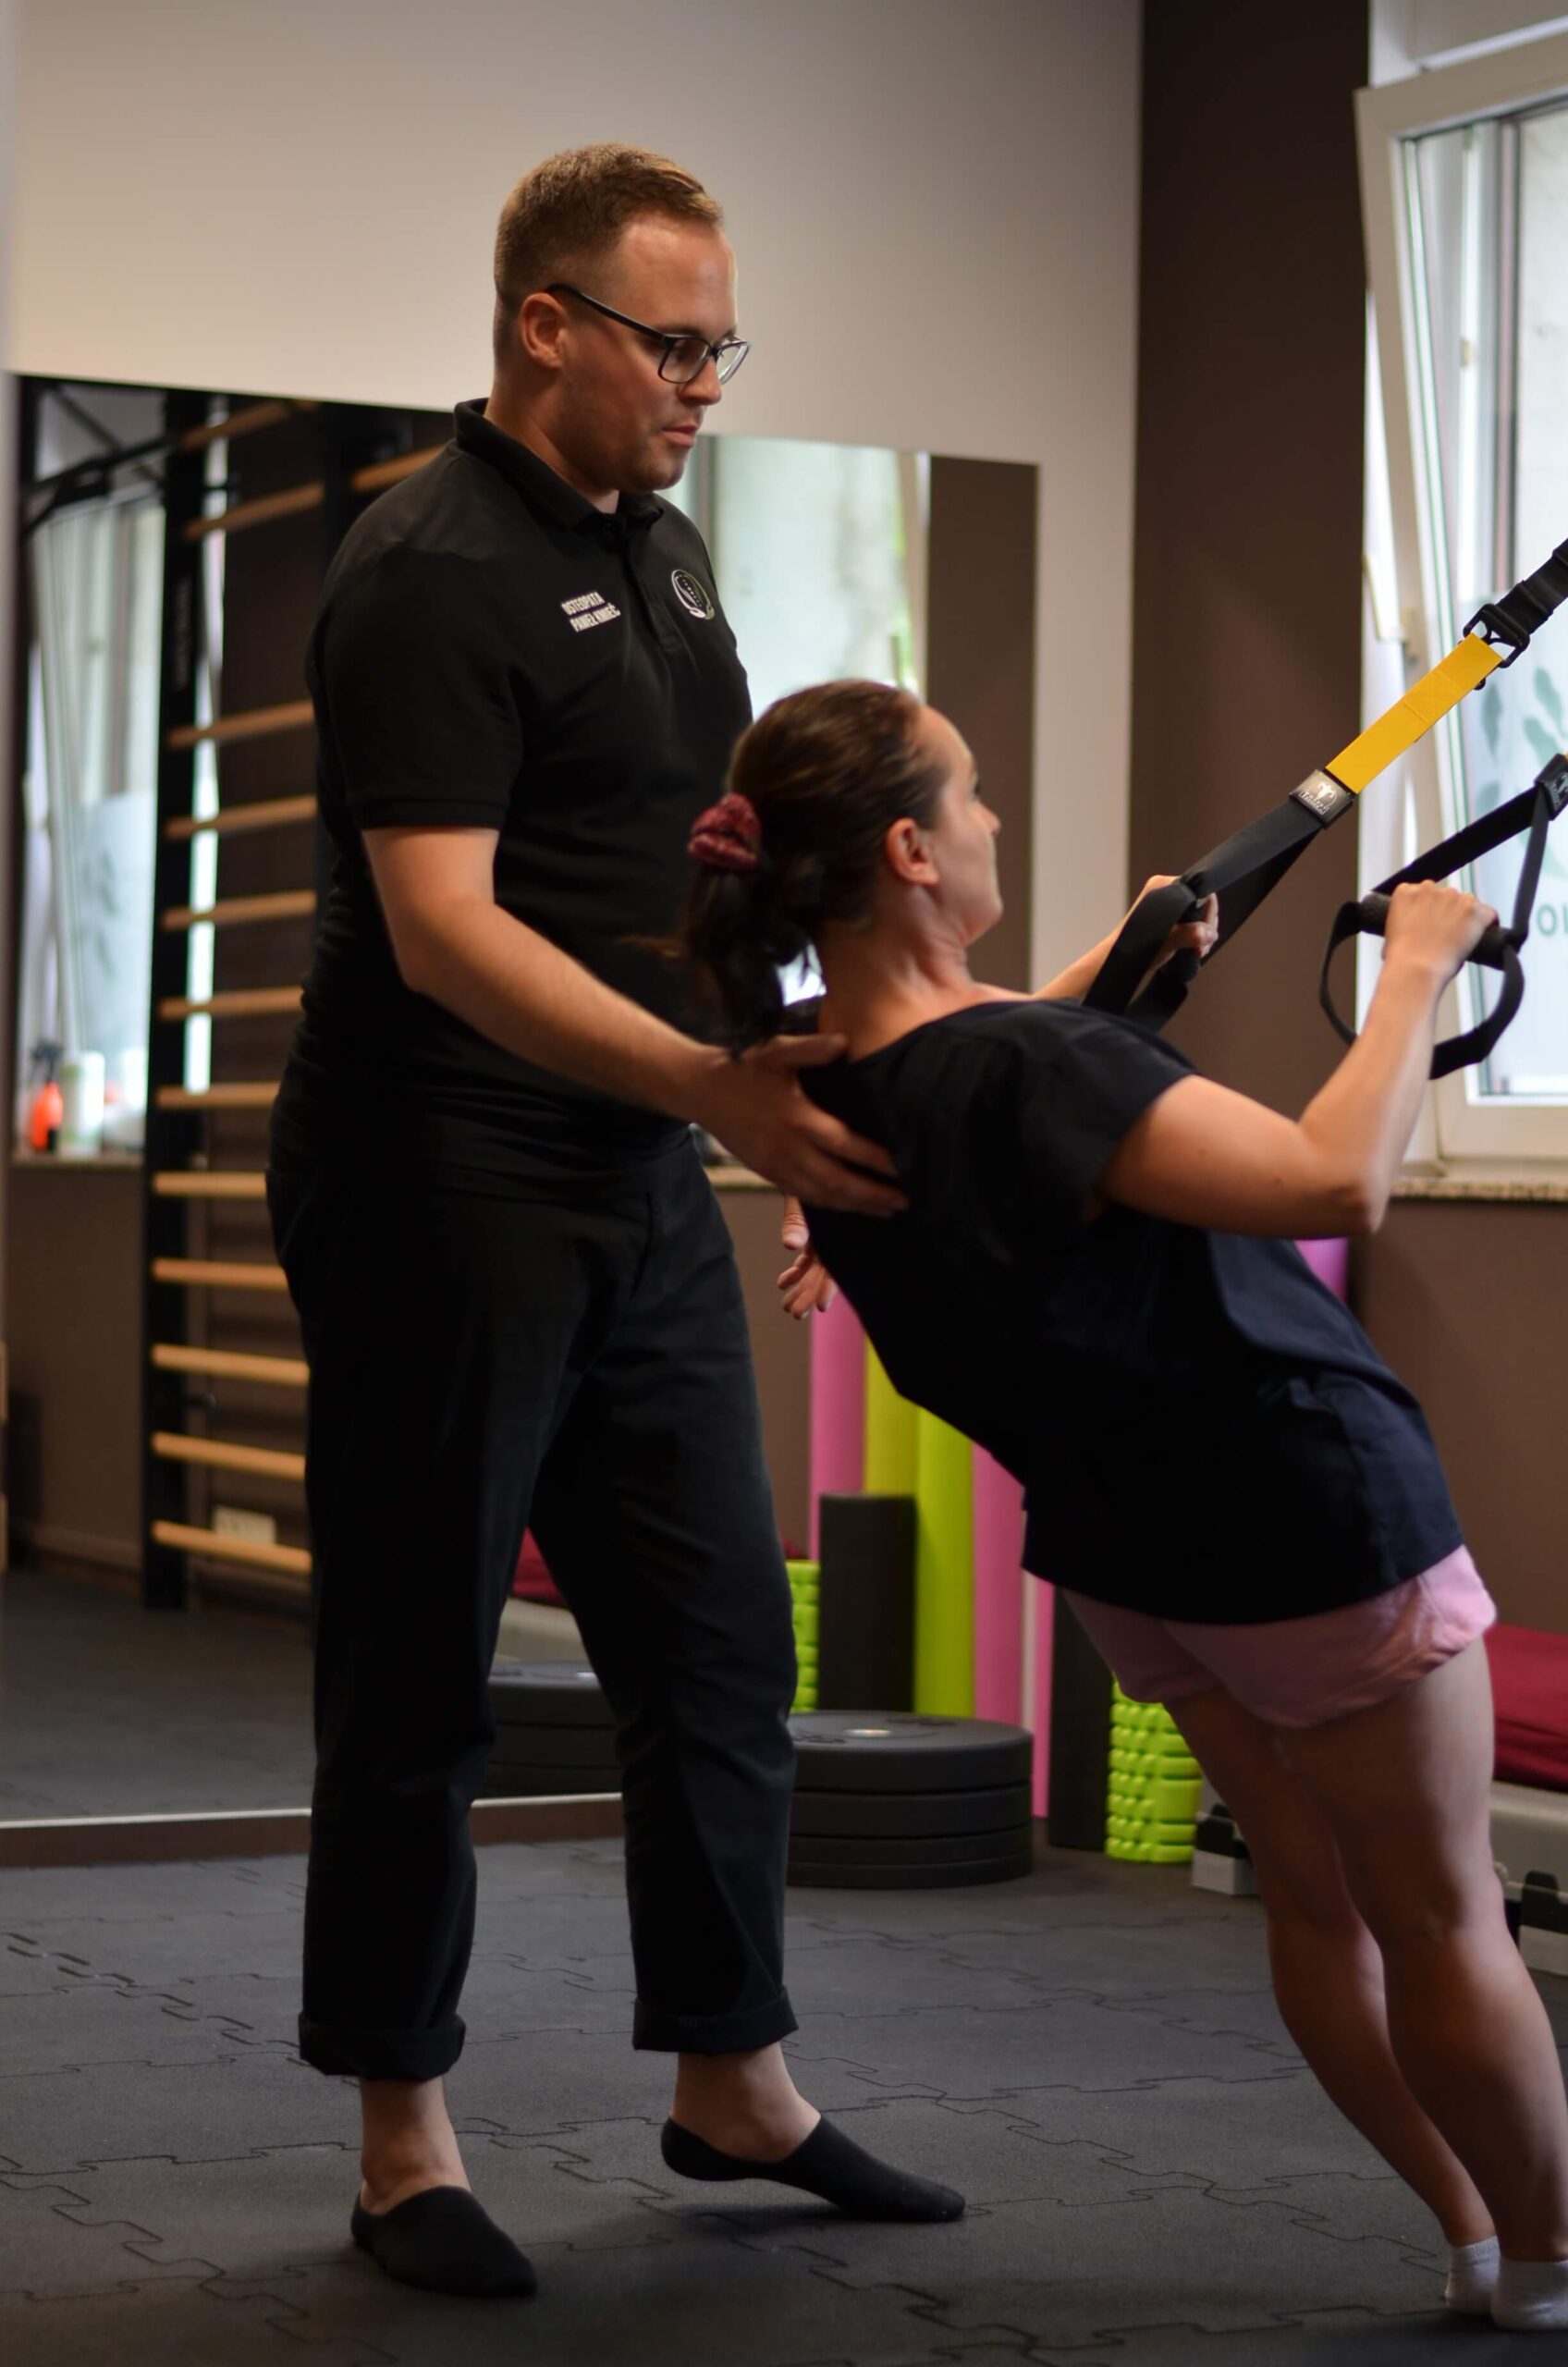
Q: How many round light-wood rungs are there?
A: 13